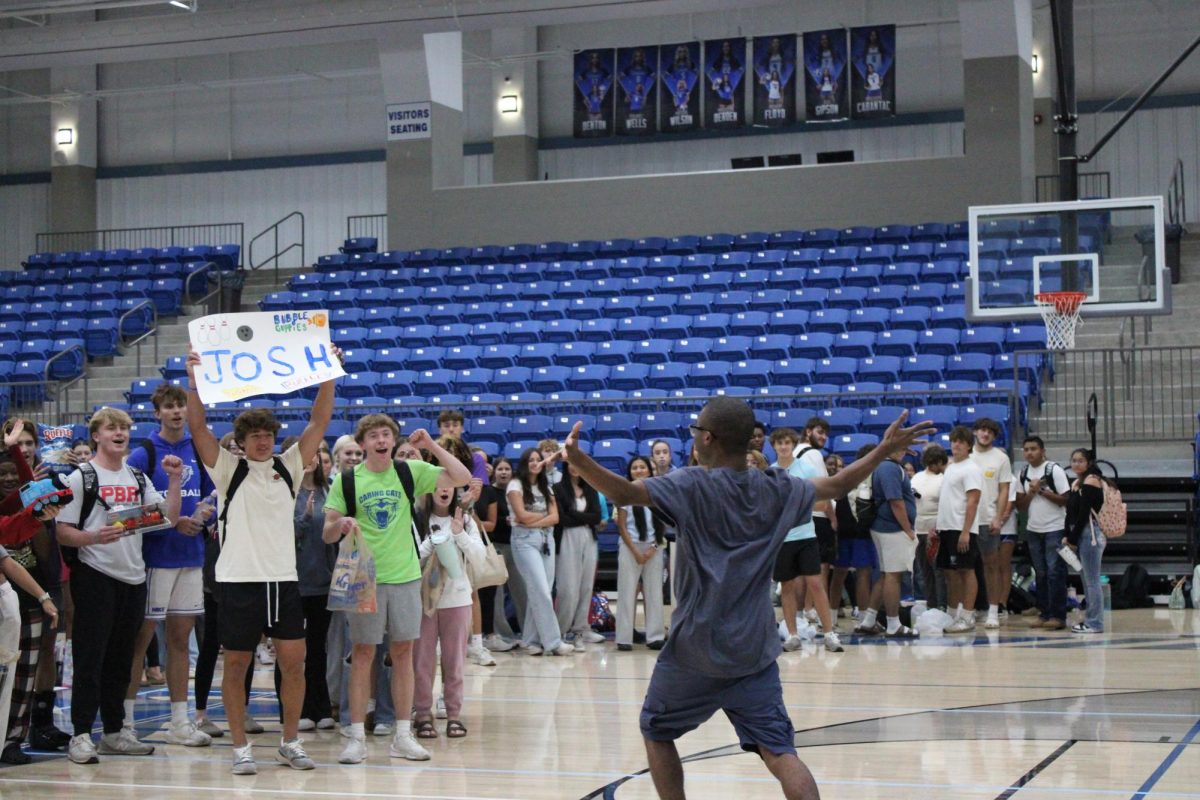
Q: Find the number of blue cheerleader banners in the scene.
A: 7